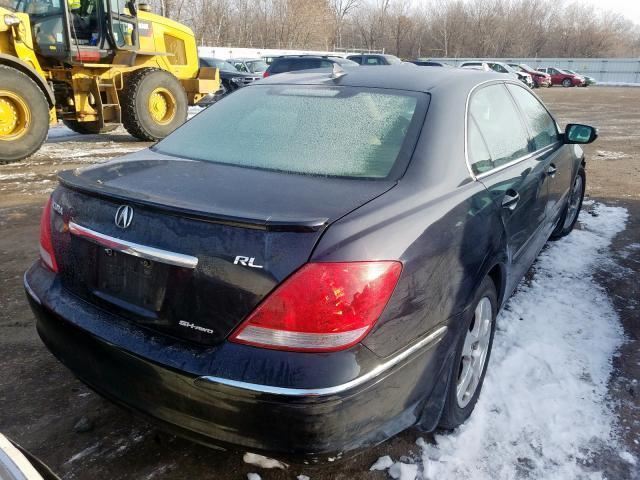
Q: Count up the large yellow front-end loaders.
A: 1